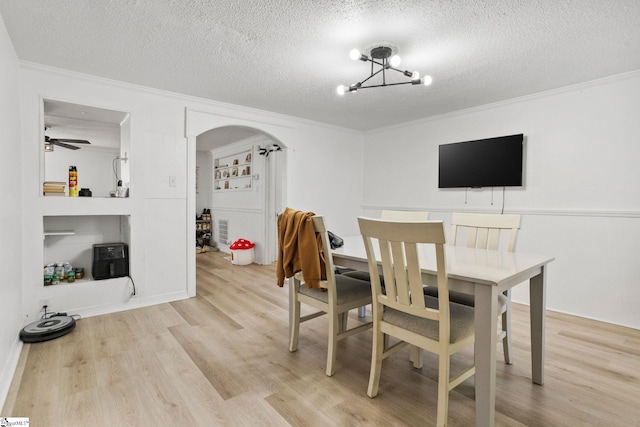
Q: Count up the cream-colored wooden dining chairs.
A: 4